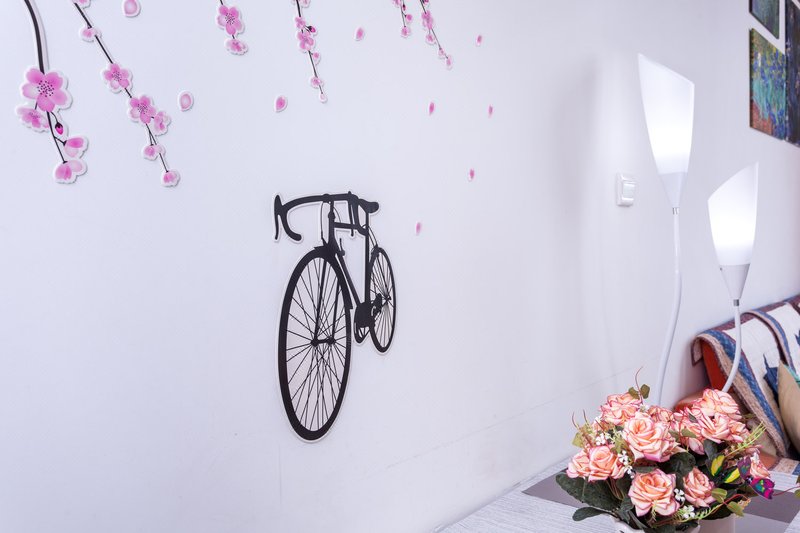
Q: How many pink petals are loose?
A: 9